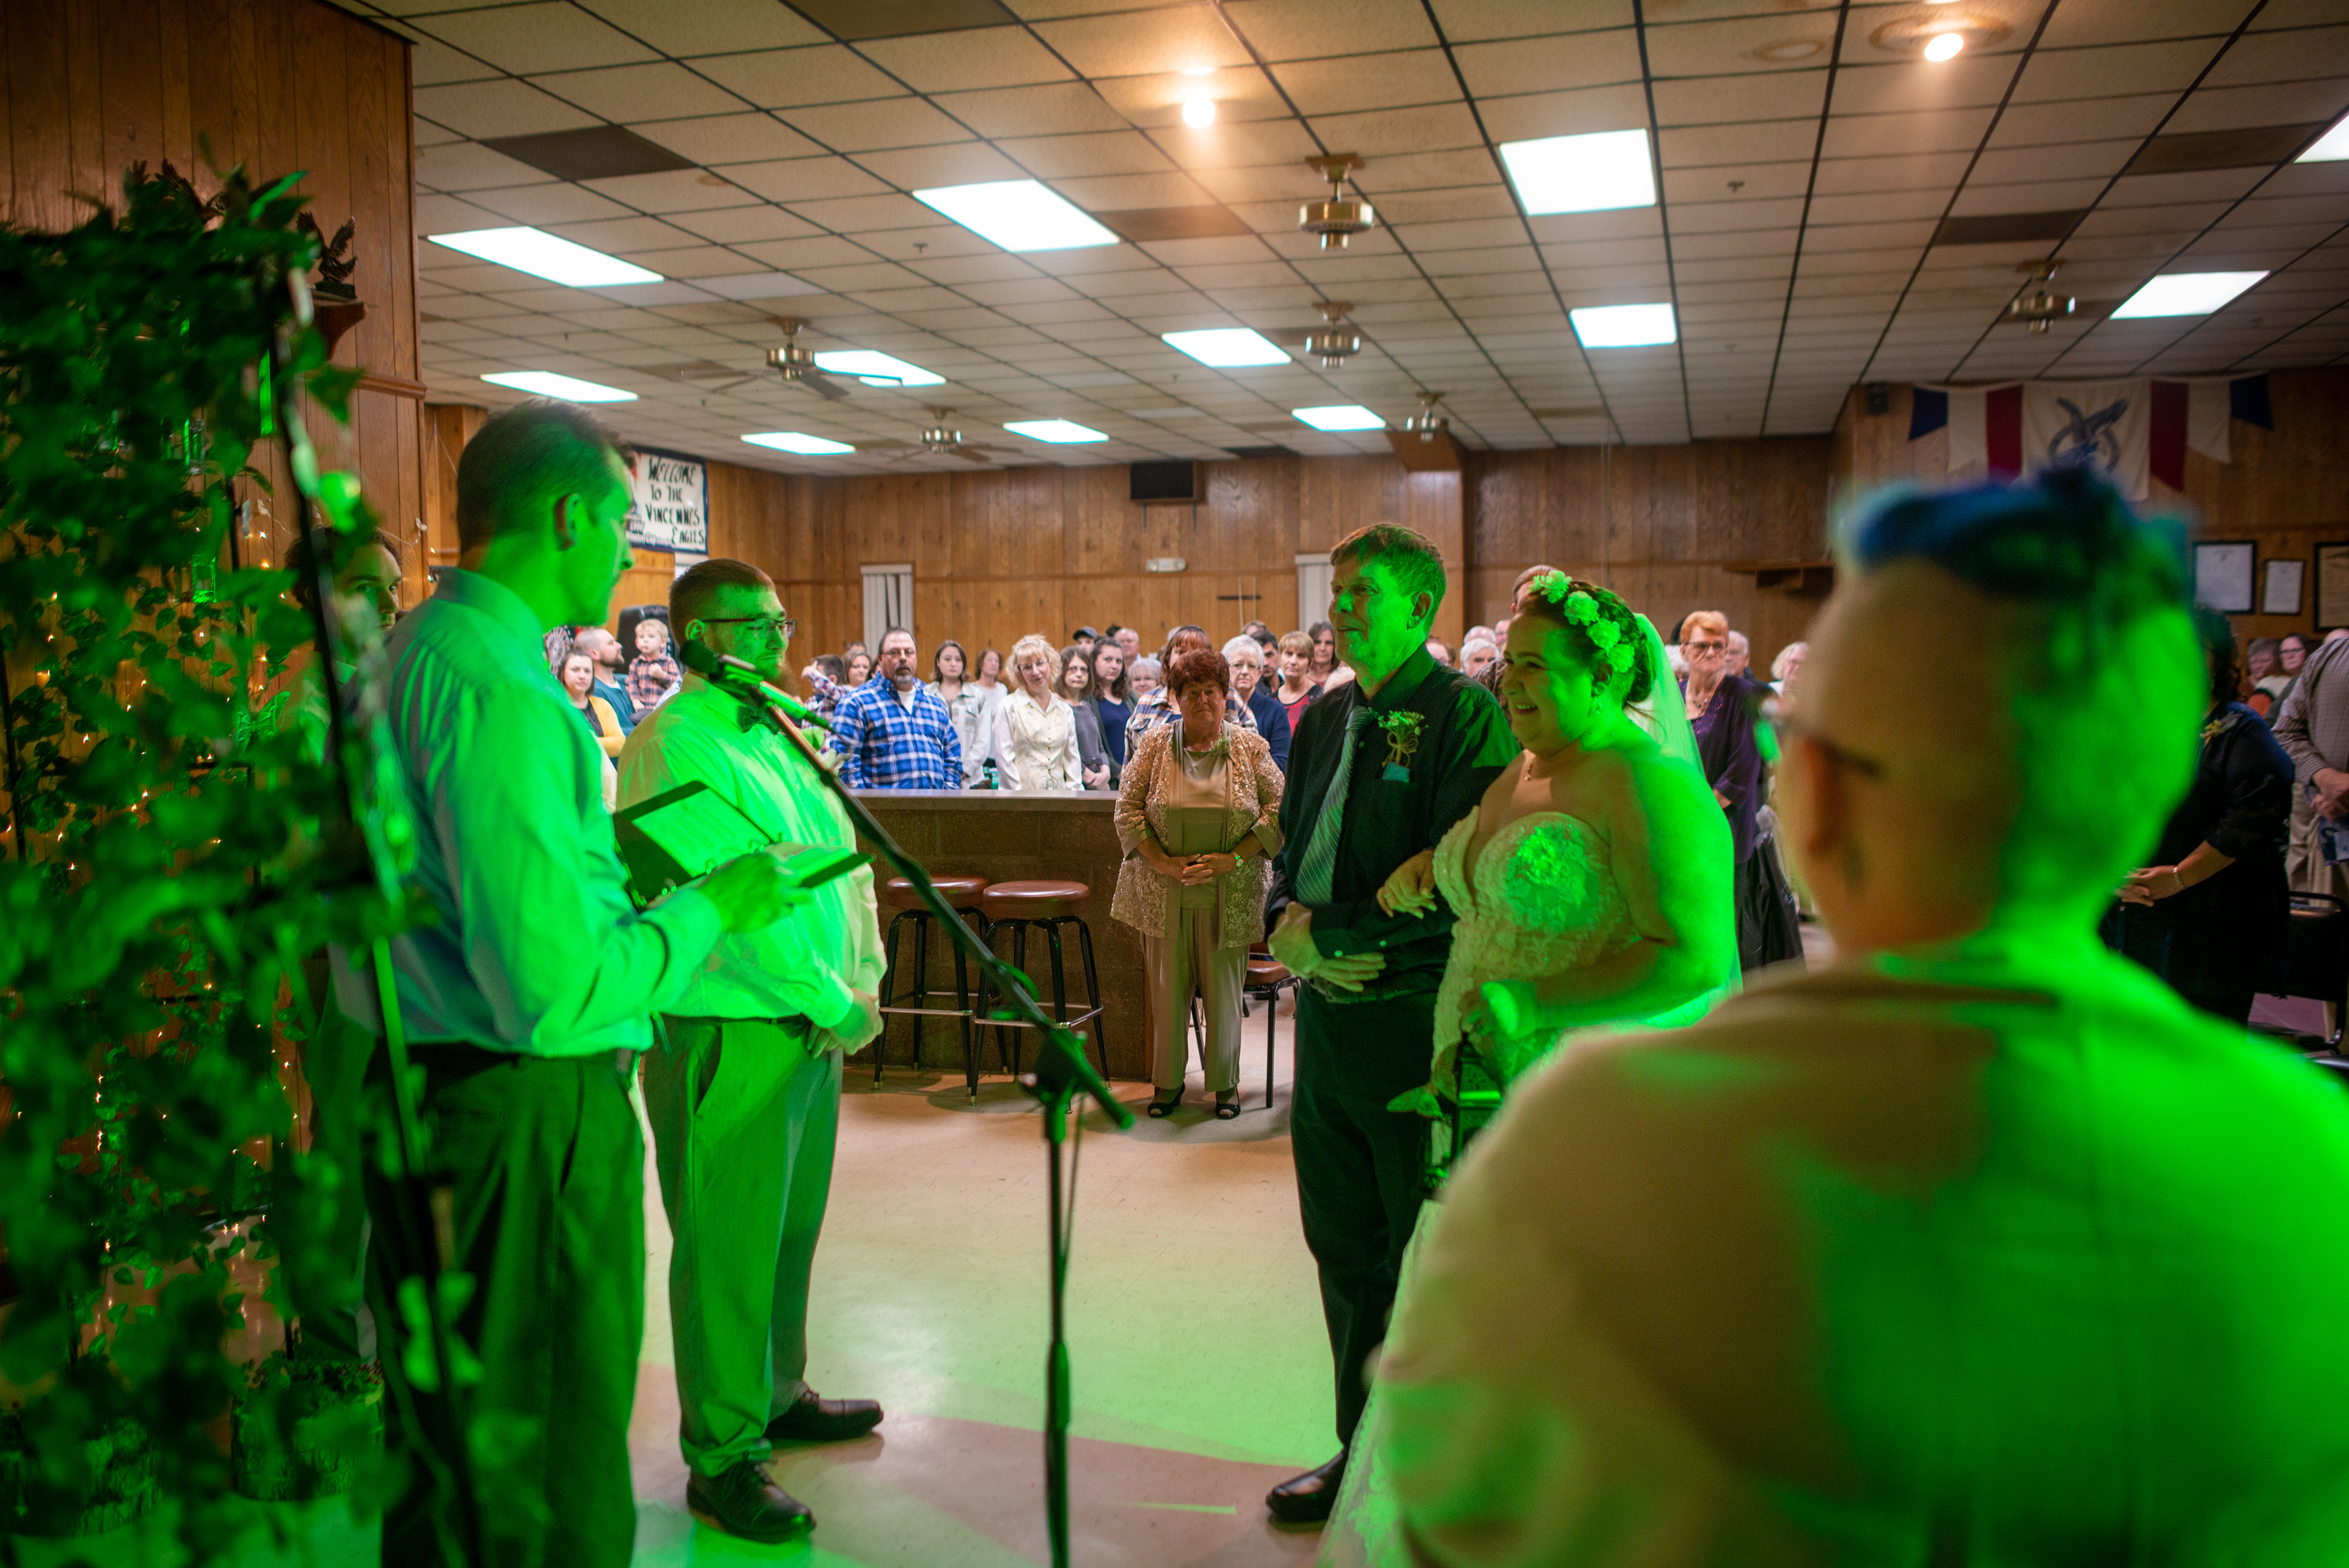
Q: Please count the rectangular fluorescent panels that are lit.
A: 12